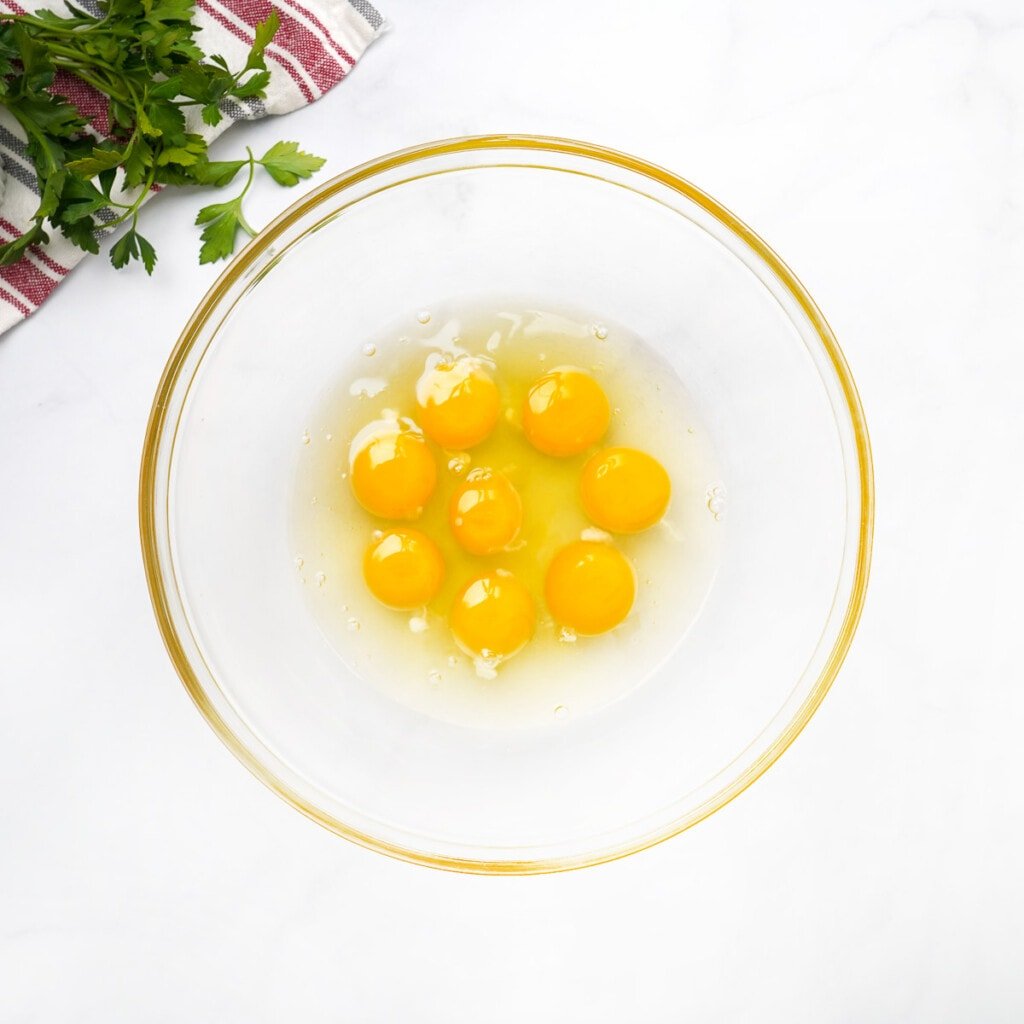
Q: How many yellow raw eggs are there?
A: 8